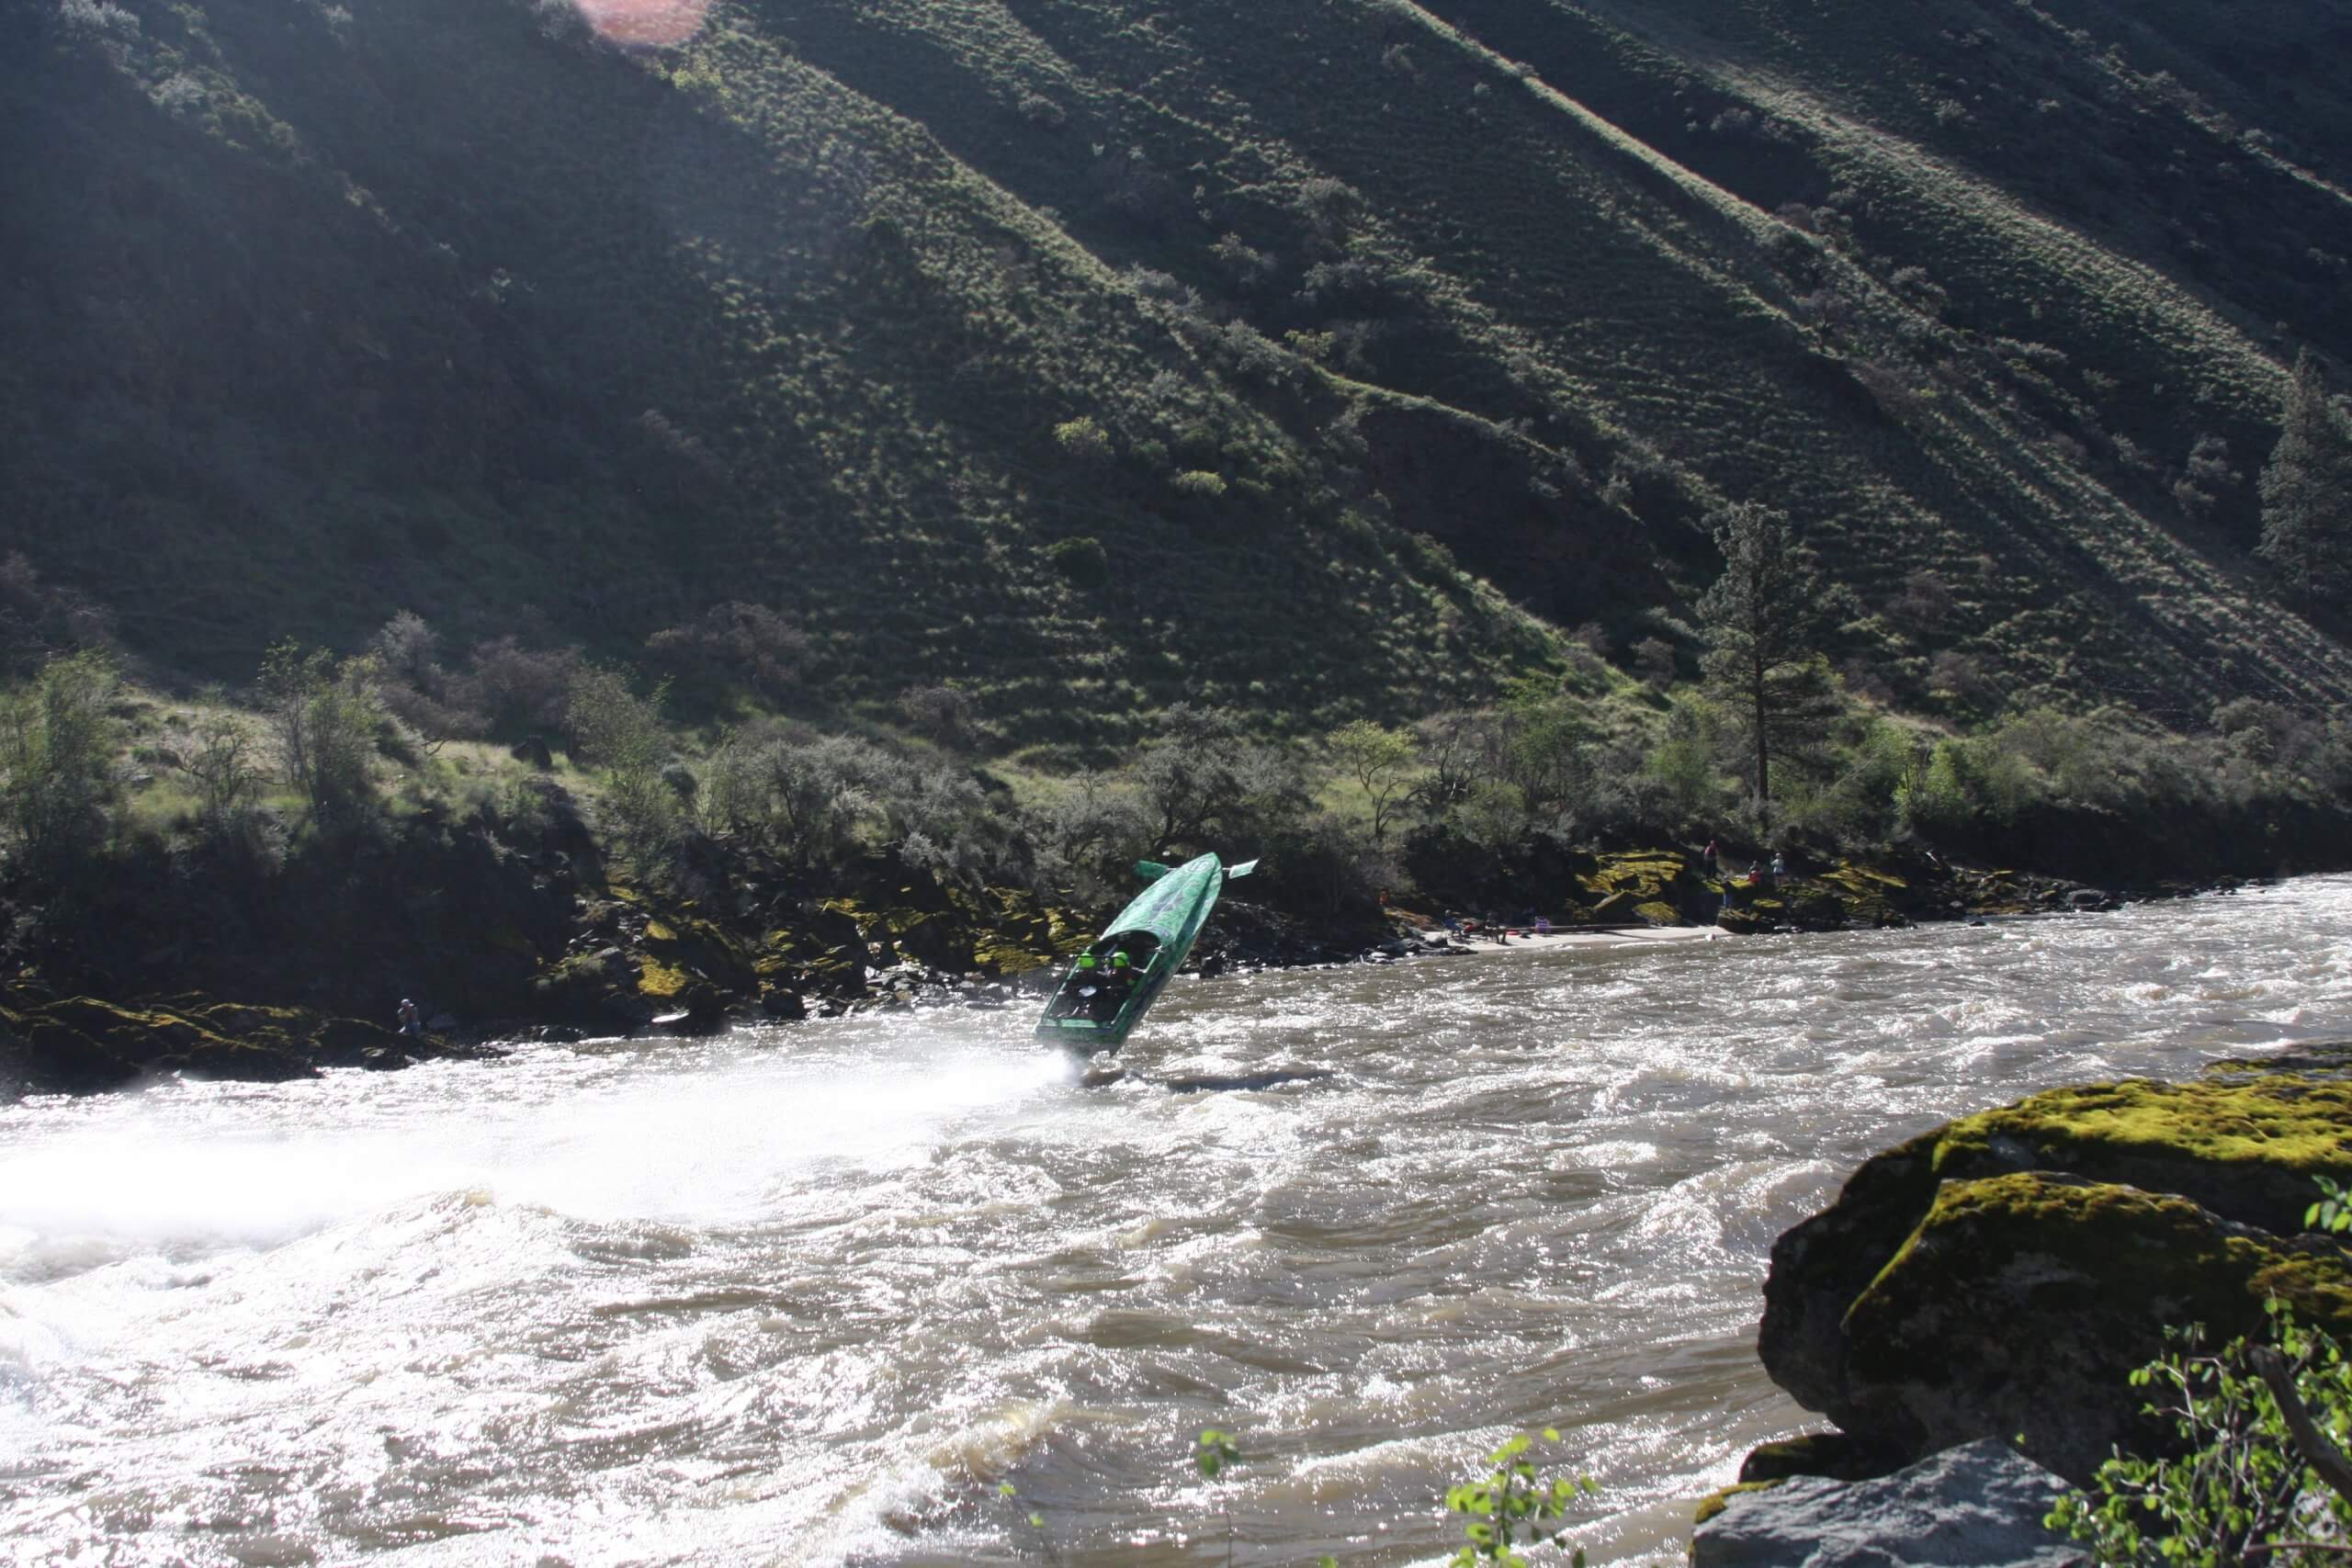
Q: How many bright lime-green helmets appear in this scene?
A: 2